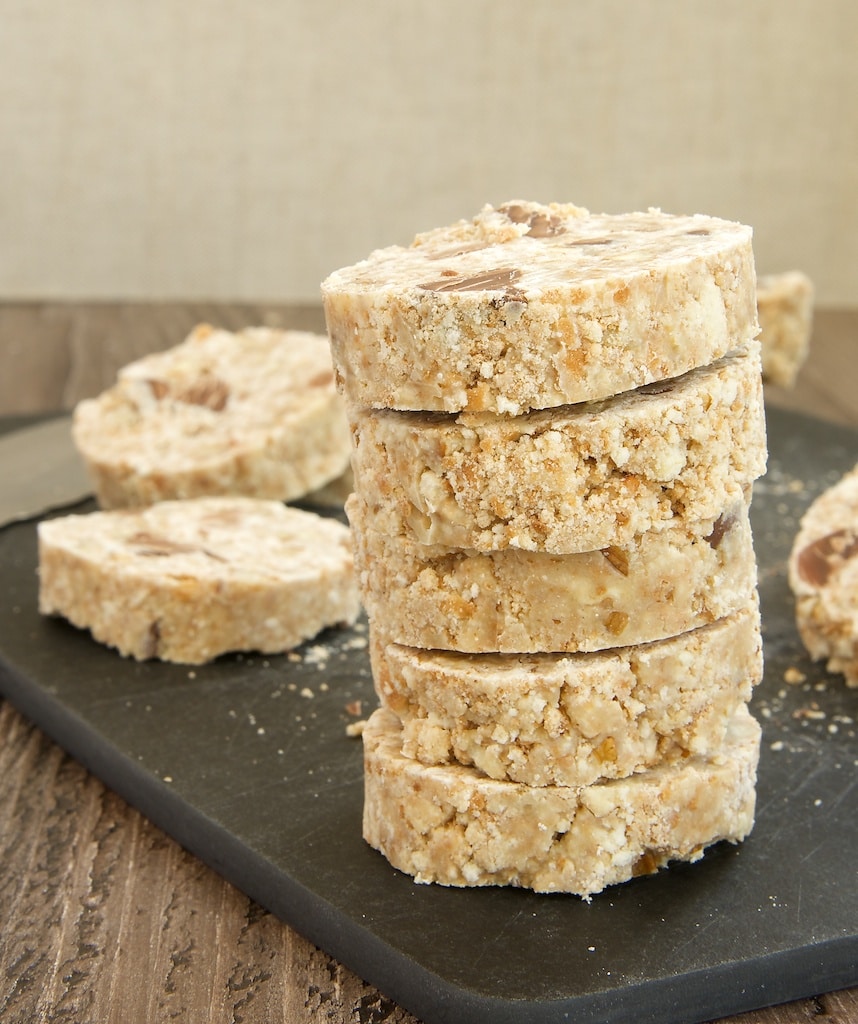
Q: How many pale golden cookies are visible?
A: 9